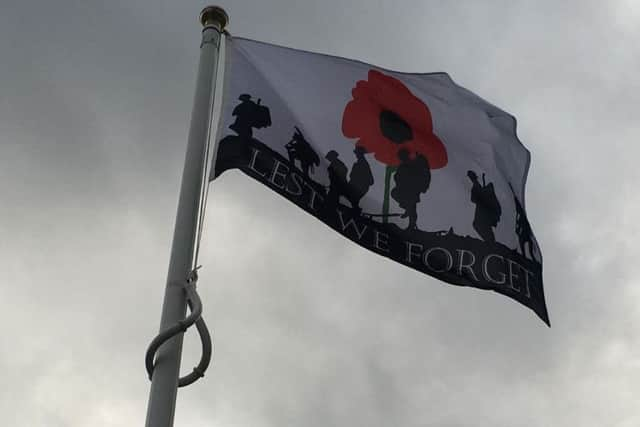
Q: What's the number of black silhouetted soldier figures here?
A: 7